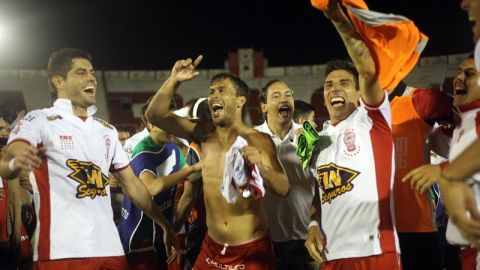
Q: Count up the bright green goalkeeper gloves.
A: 2